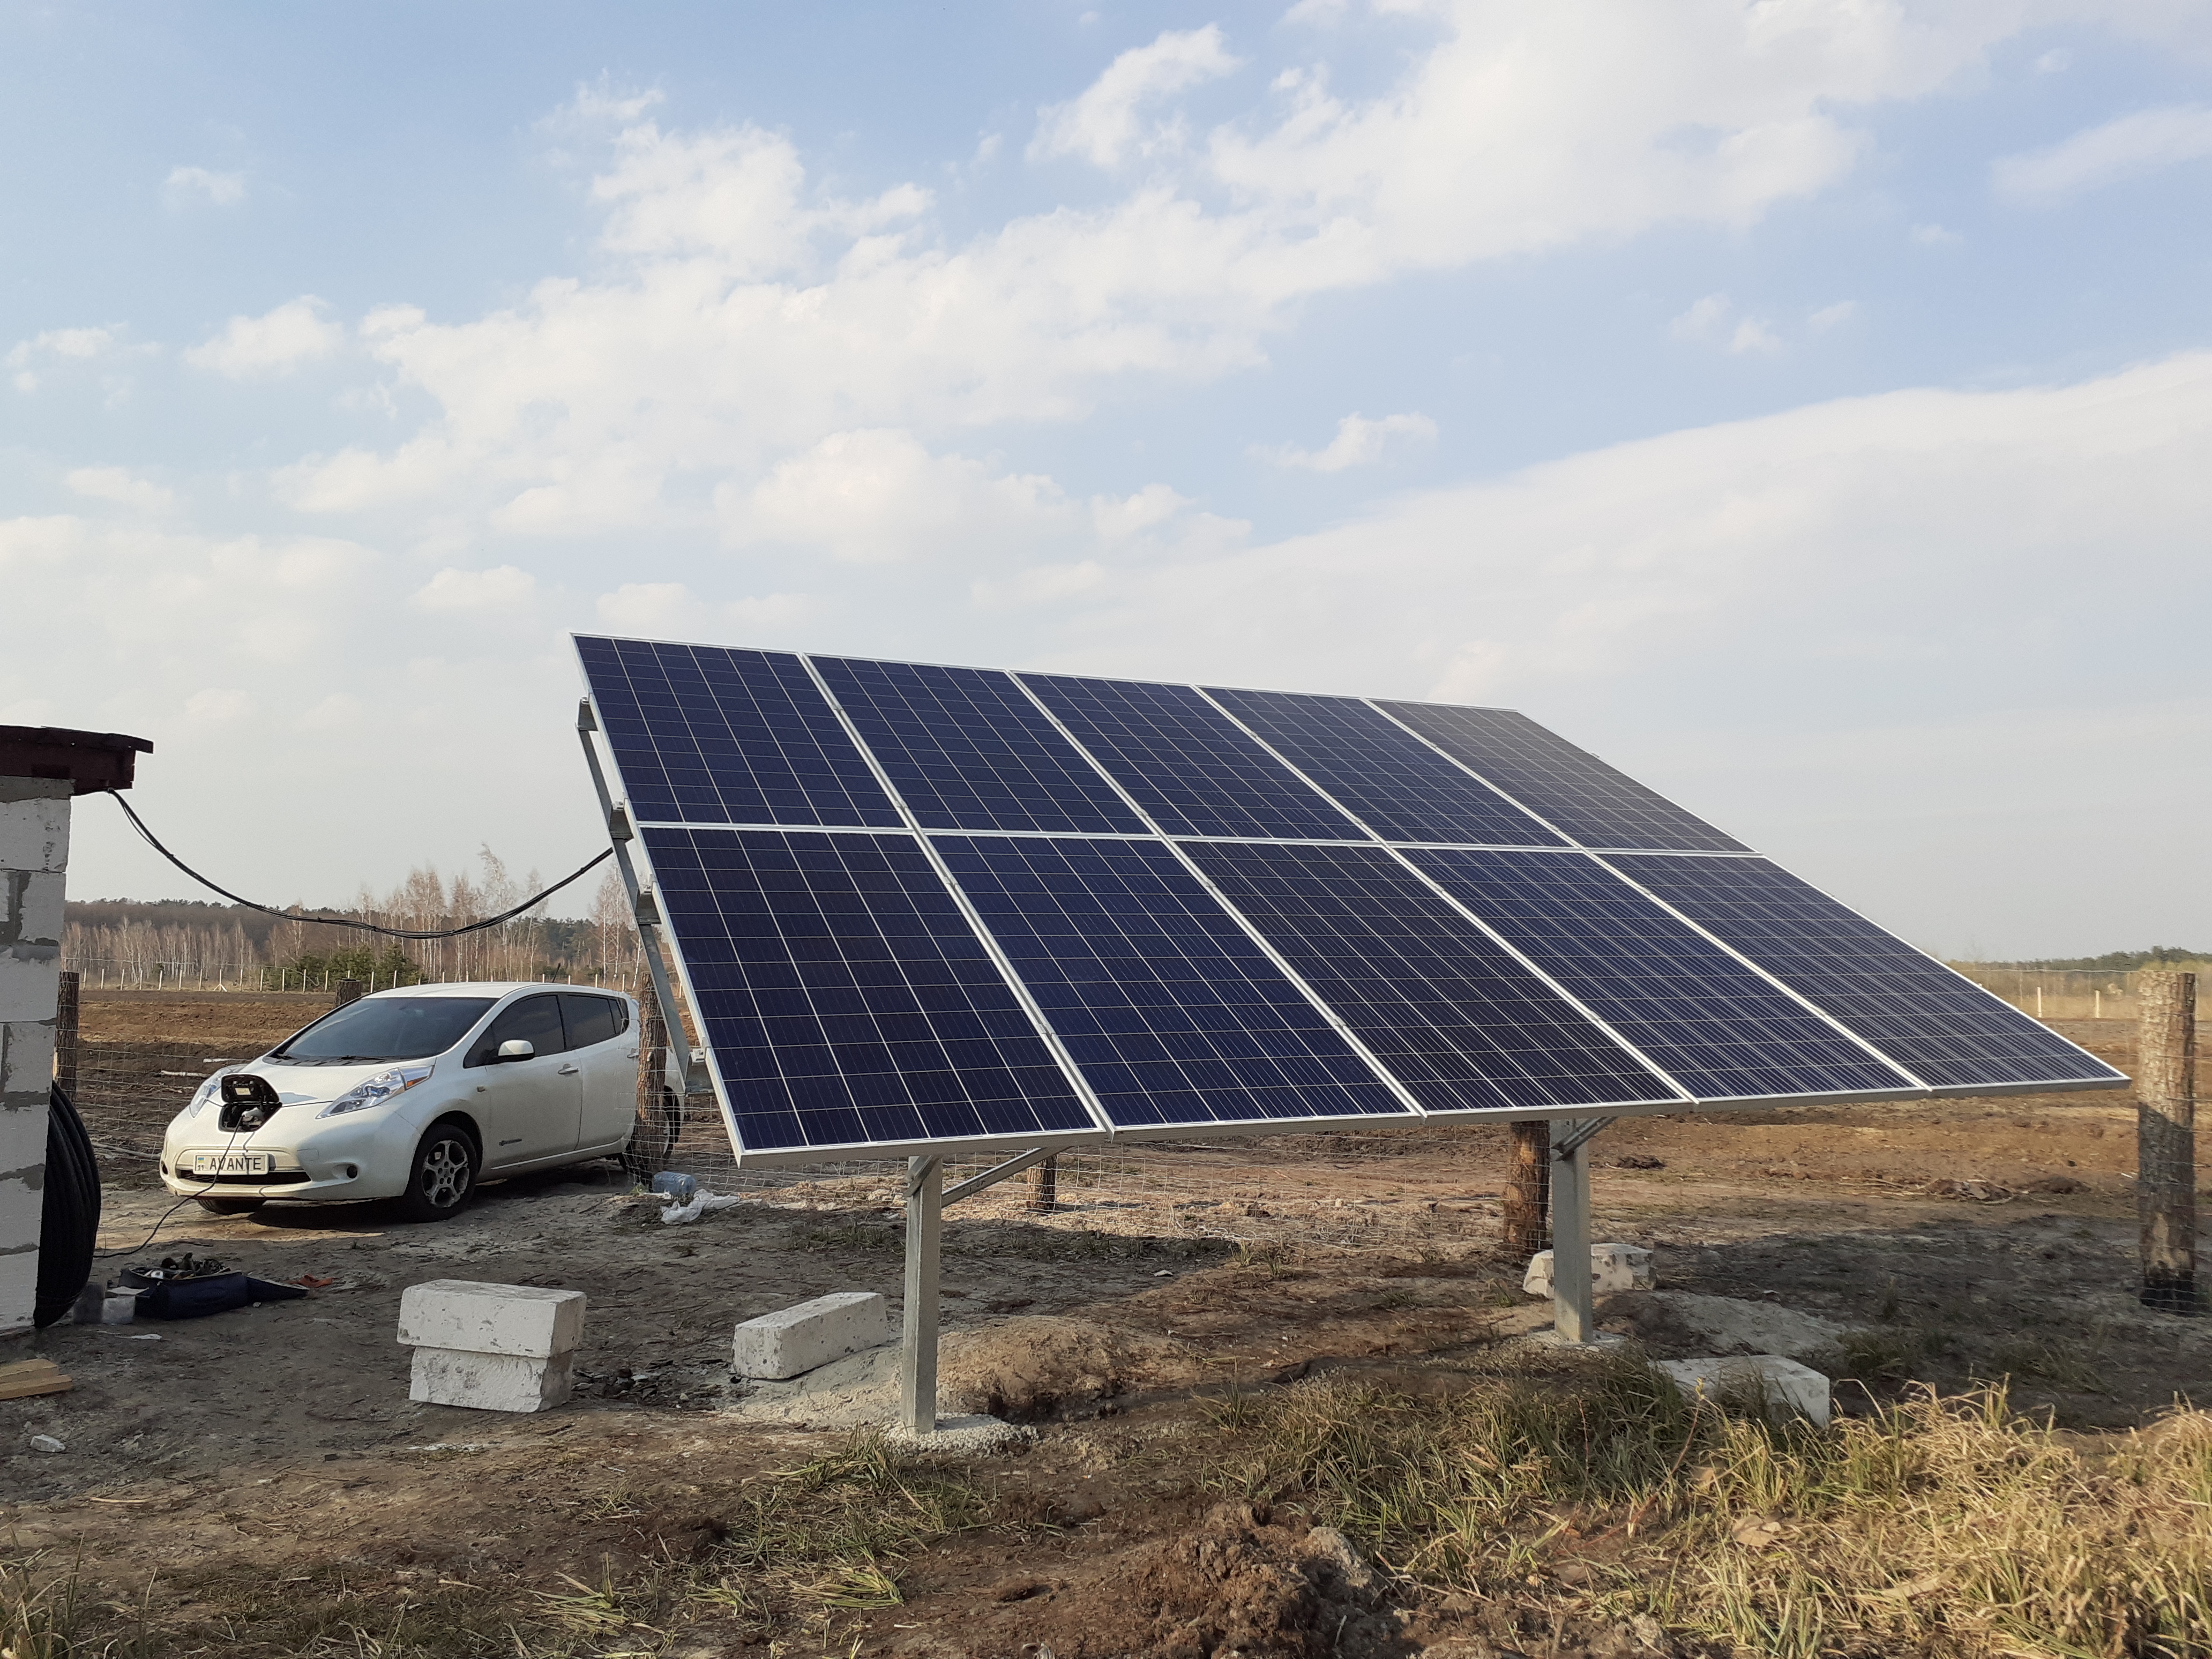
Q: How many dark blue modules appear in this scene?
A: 10